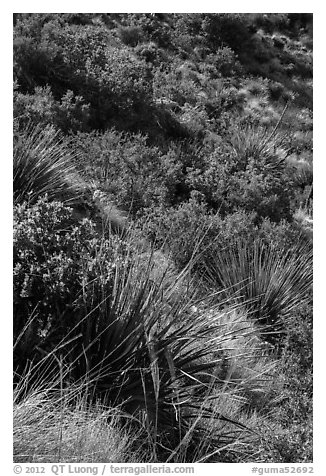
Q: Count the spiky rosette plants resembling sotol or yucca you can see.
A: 4